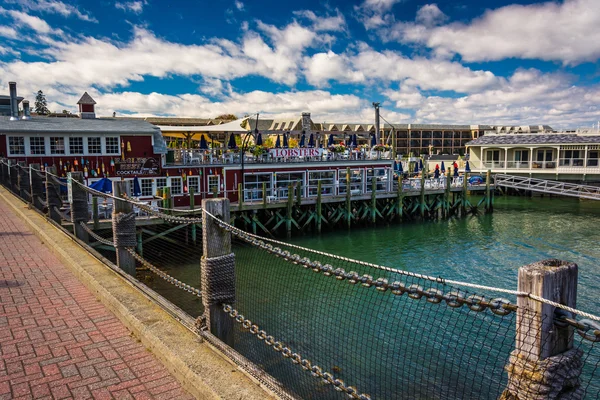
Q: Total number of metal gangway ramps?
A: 1